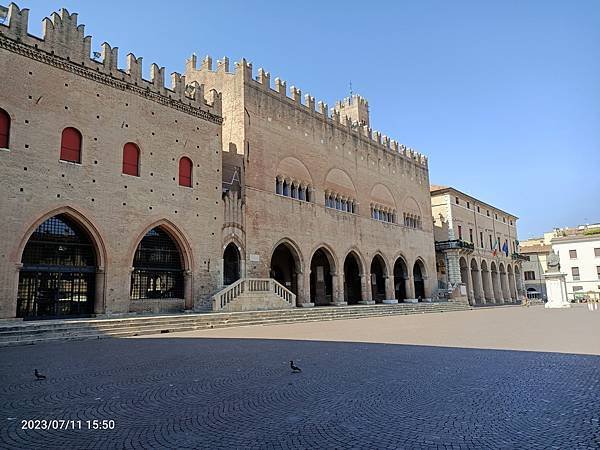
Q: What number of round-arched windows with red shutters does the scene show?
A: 4